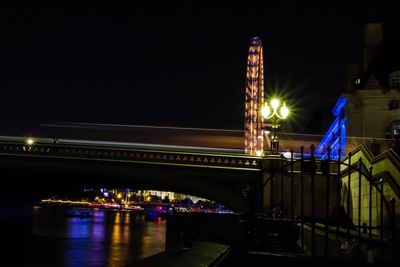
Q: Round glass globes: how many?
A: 3